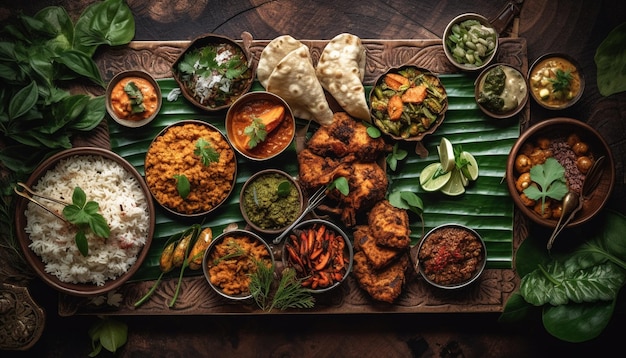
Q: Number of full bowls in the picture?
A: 14